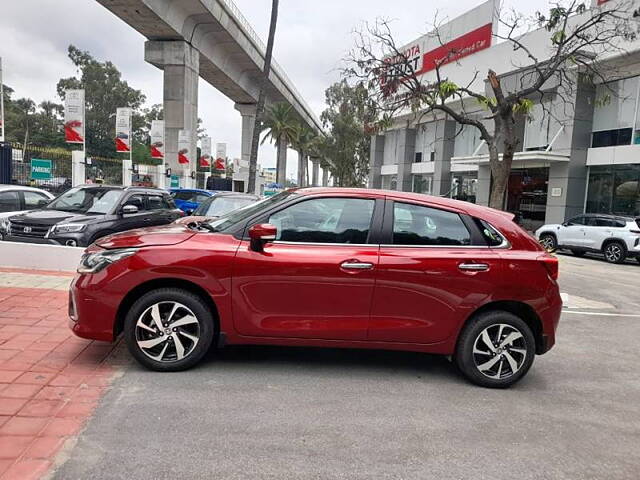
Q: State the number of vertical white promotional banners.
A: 6